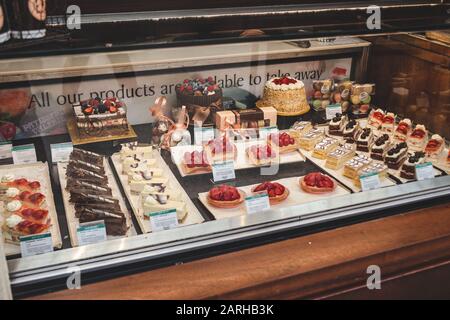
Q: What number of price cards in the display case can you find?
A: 13